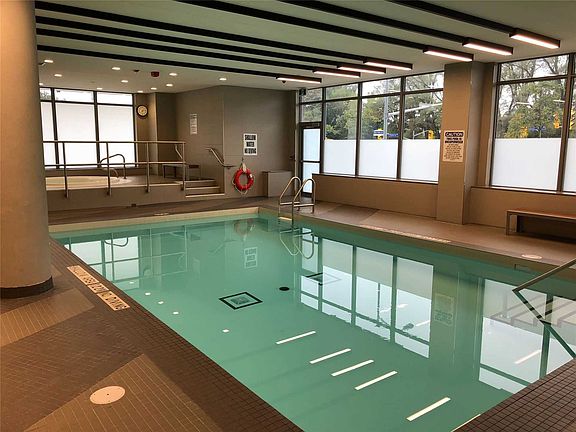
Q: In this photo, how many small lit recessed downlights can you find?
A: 11